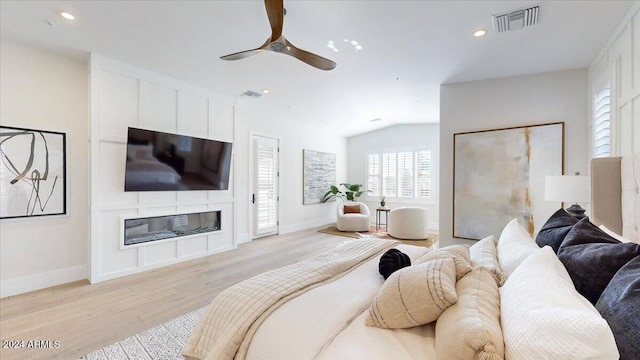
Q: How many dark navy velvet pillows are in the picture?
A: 3